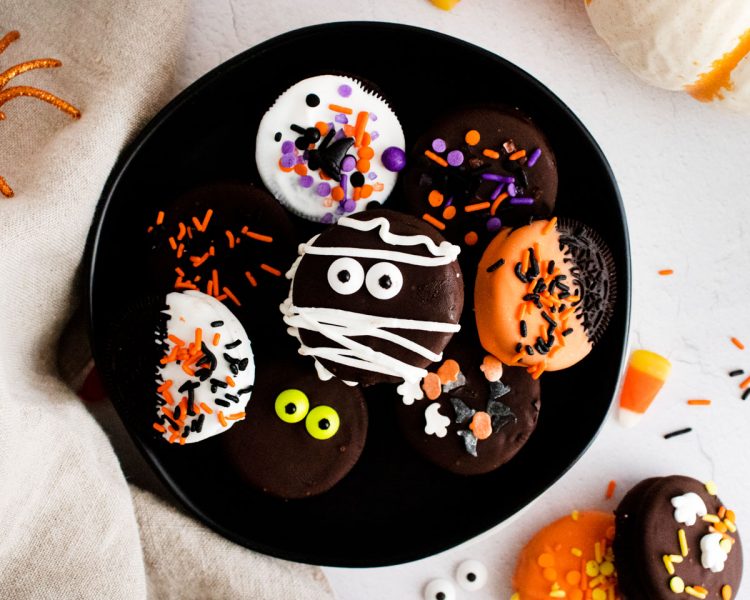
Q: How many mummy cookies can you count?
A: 1